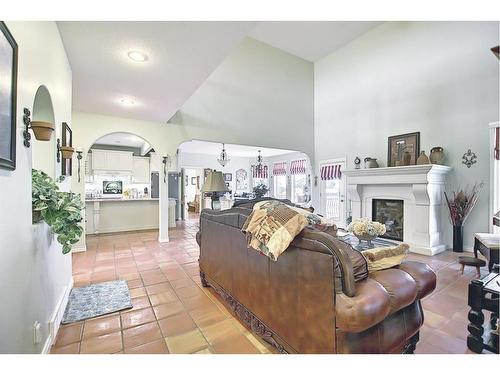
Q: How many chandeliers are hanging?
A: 2